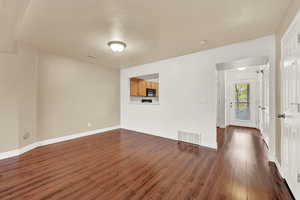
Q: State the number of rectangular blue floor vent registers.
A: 0